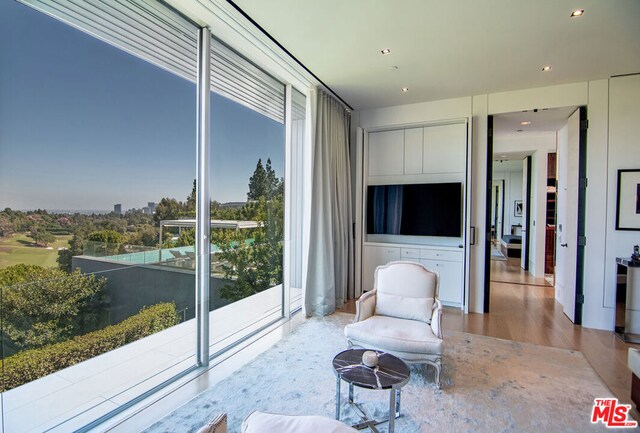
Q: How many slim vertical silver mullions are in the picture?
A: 2